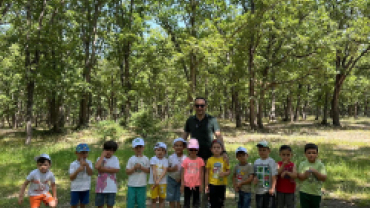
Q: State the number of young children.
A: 12